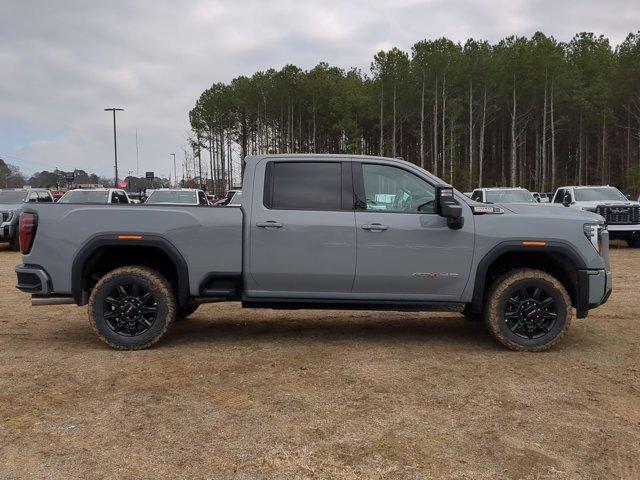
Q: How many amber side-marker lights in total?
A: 2